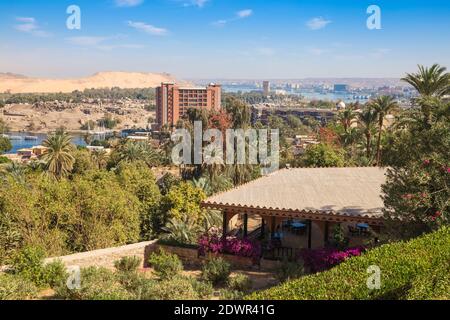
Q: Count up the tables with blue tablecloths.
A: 3